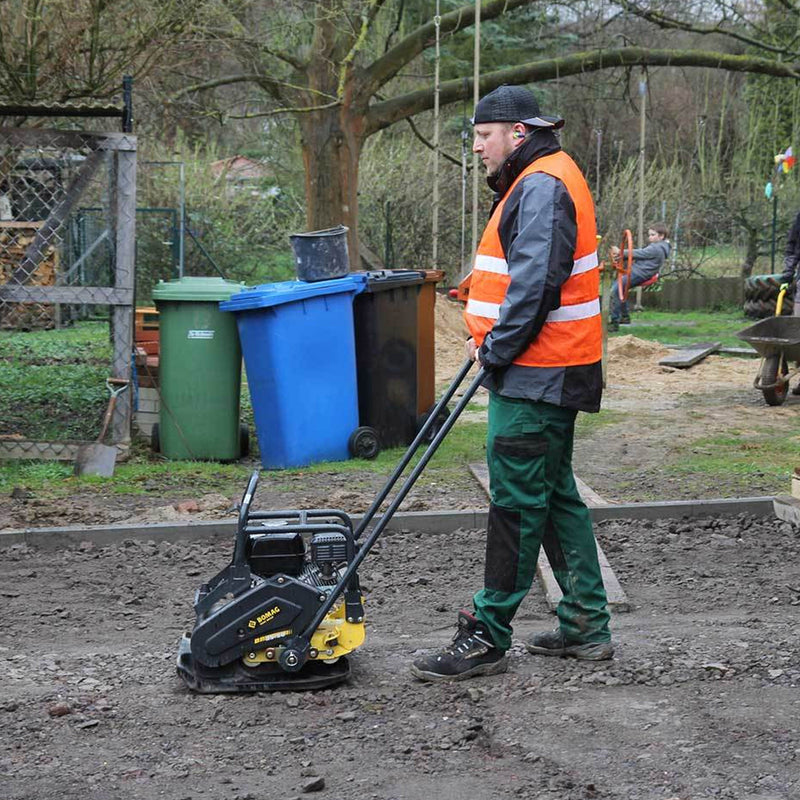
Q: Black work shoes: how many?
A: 2